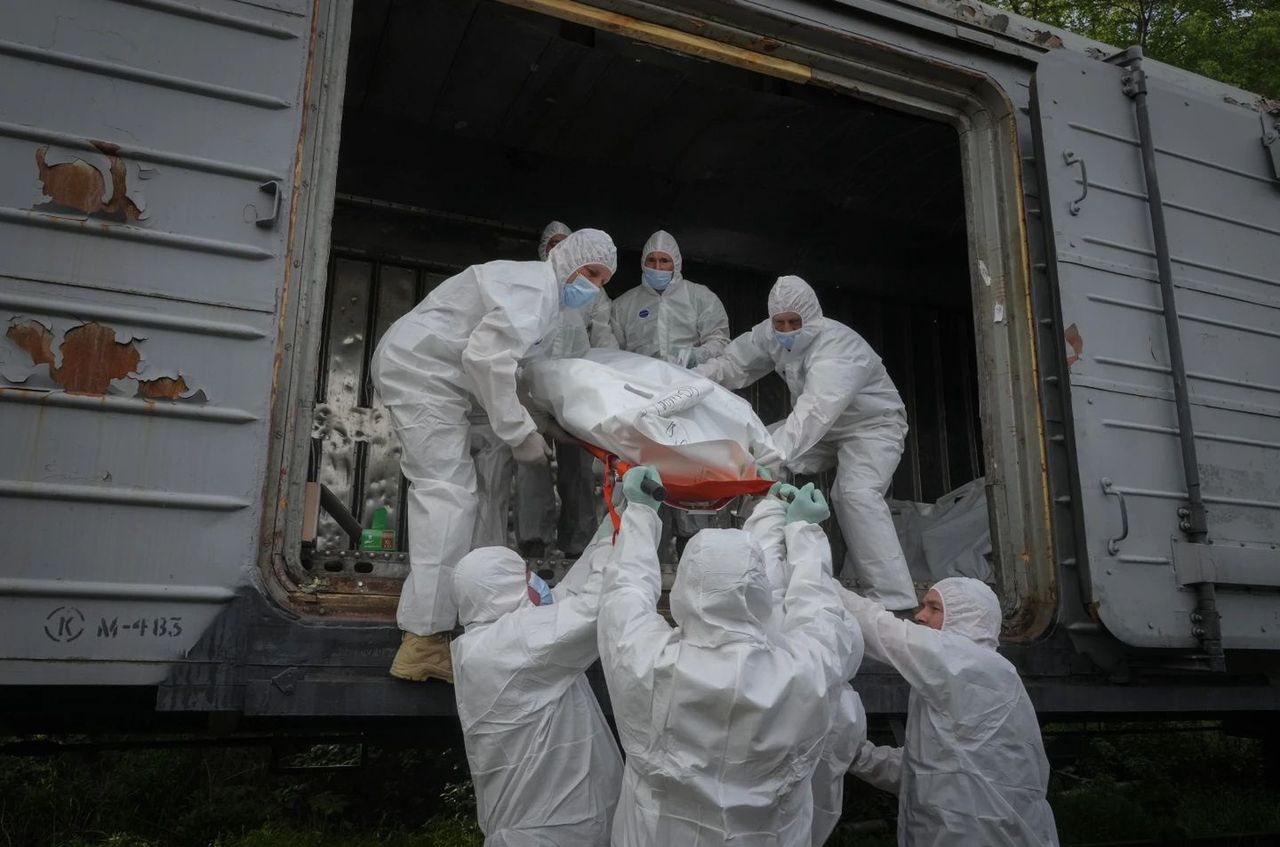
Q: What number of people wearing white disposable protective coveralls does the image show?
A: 8